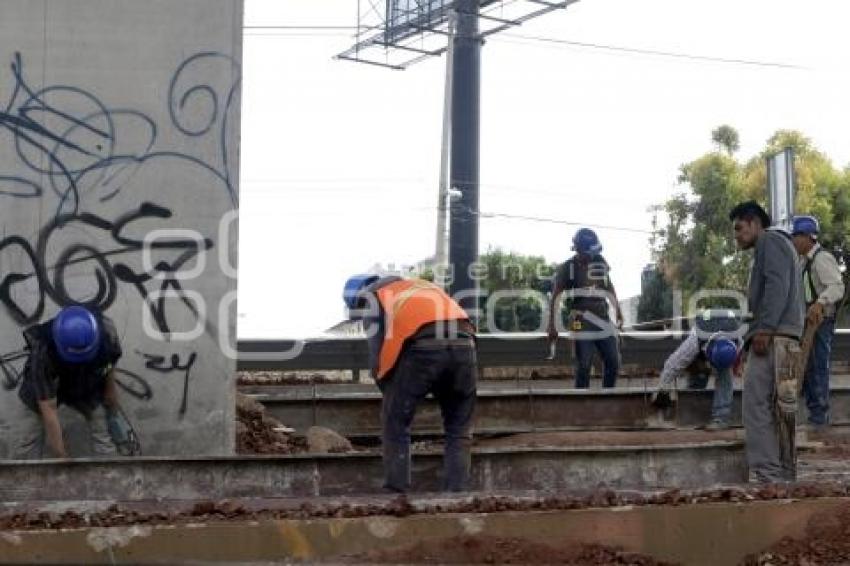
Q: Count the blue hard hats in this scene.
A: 5